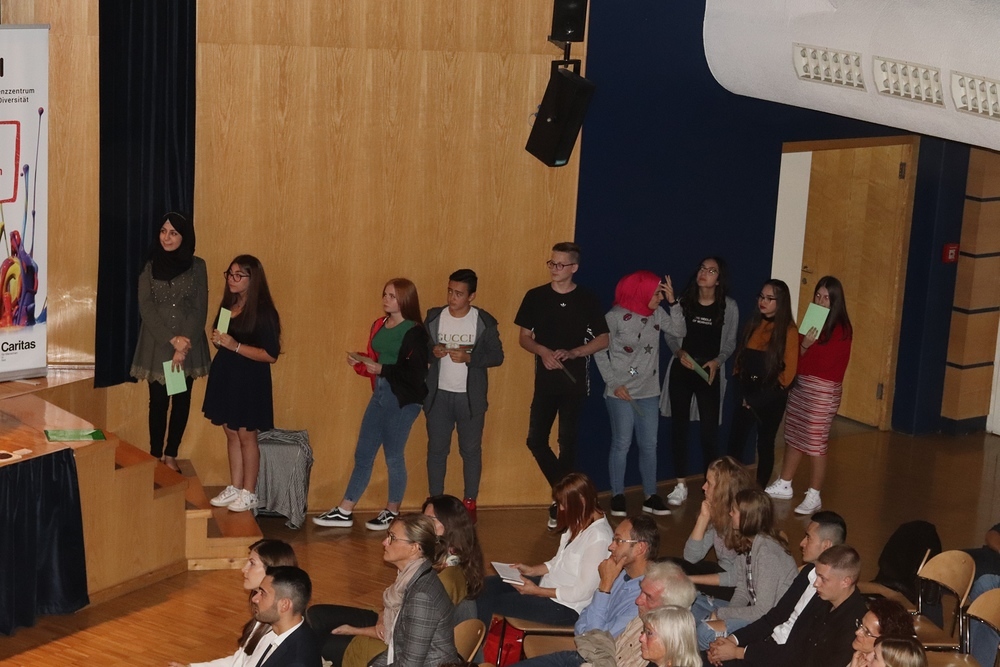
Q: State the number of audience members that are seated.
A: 14